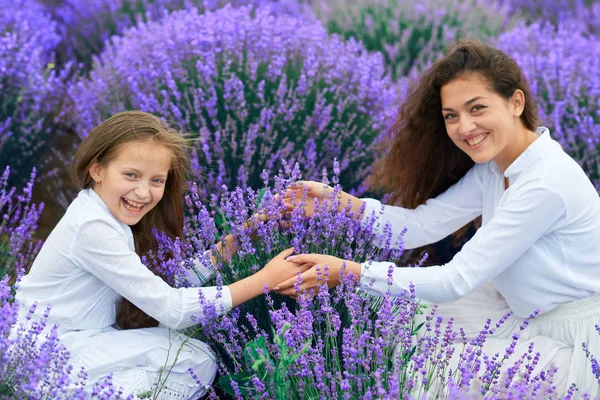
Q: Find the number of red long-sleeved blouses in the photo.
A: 0